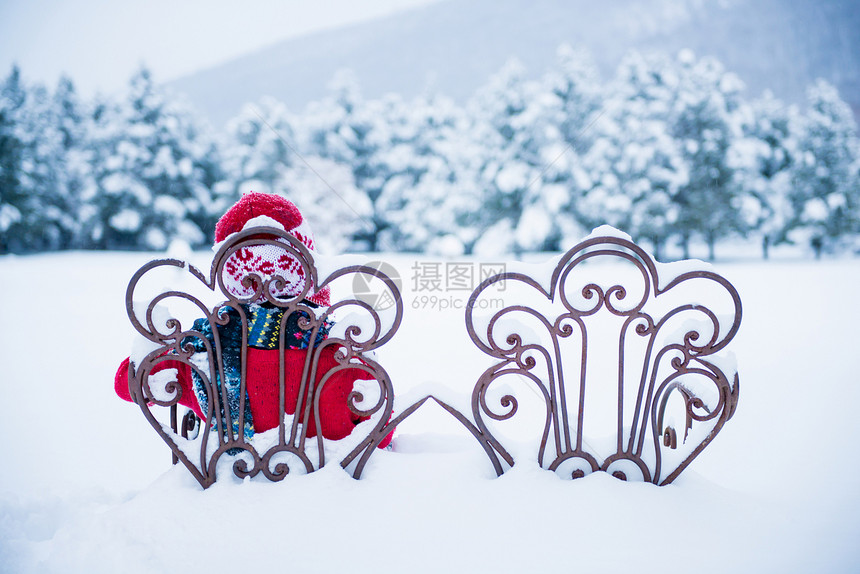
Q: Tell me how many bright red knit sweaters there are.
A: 1